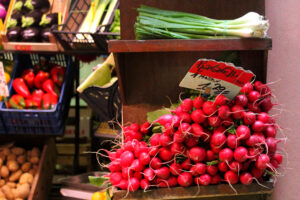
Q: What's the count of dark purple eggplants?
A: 8